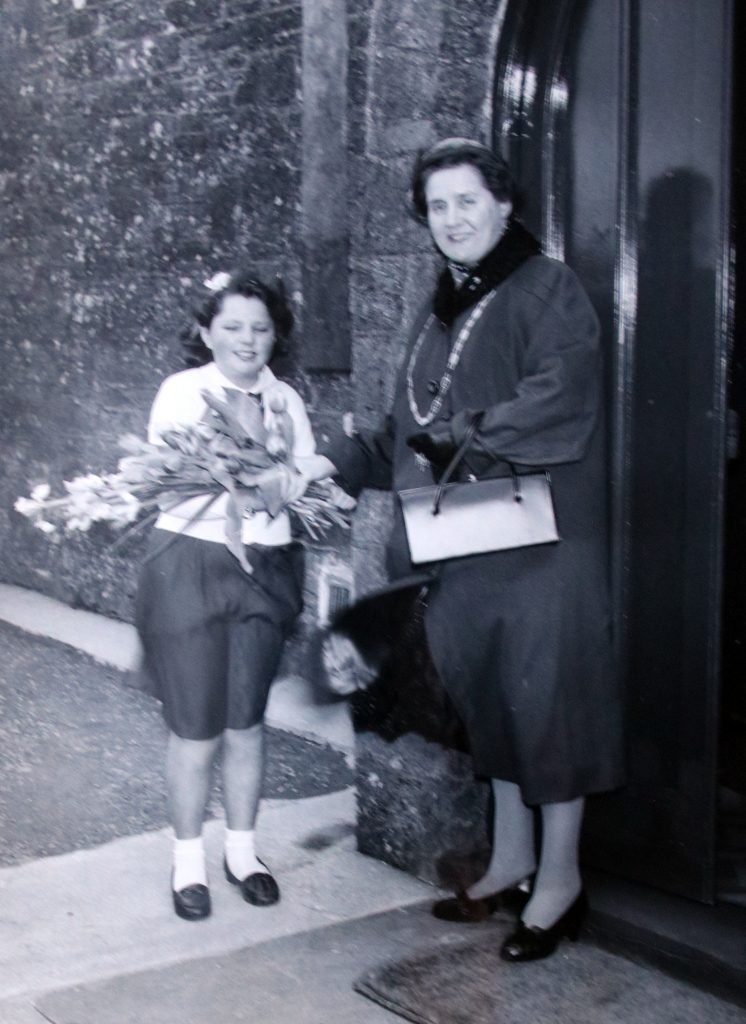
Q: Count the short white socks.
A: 2